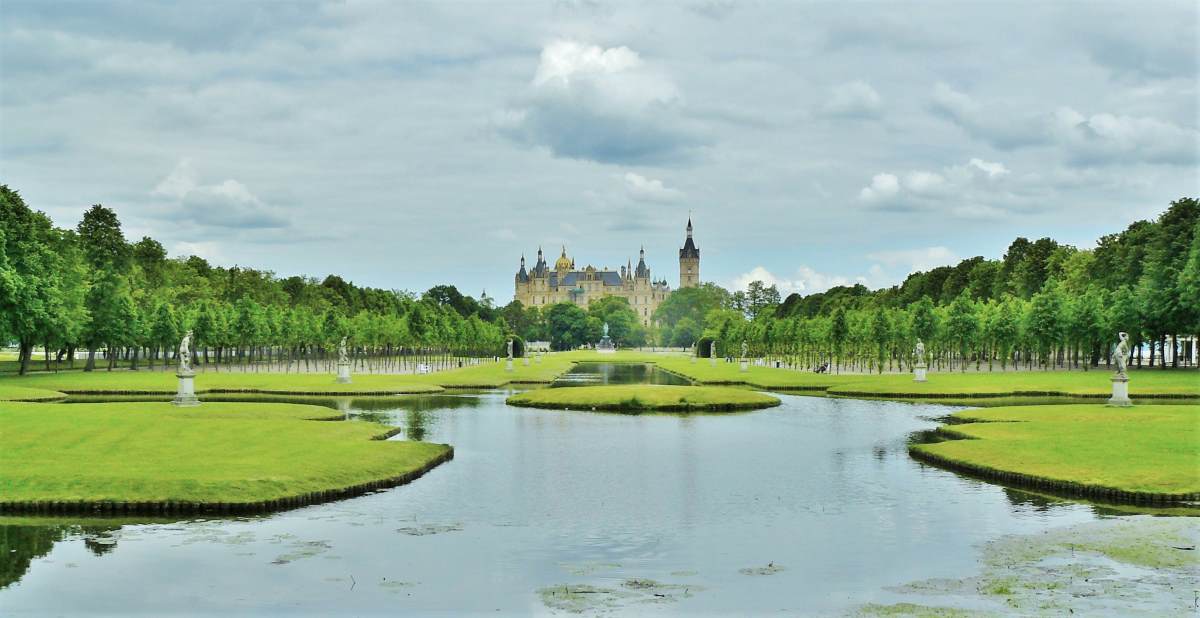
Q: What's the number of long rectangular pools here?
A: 1